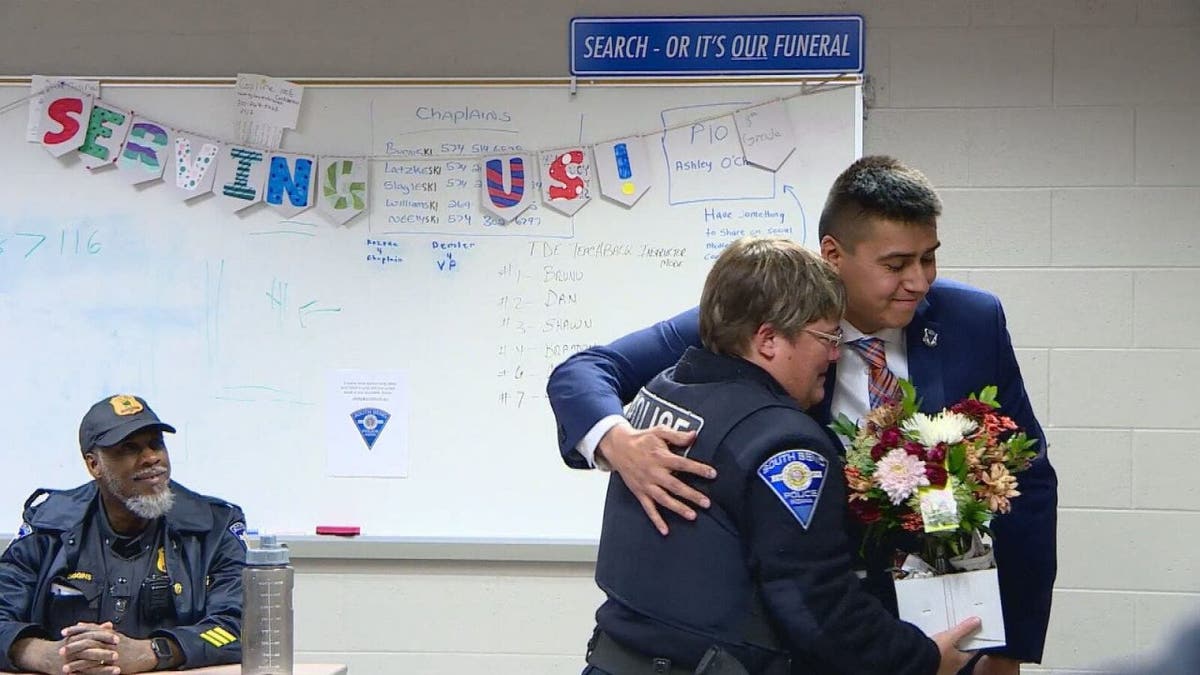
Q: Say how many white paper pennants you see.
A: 11